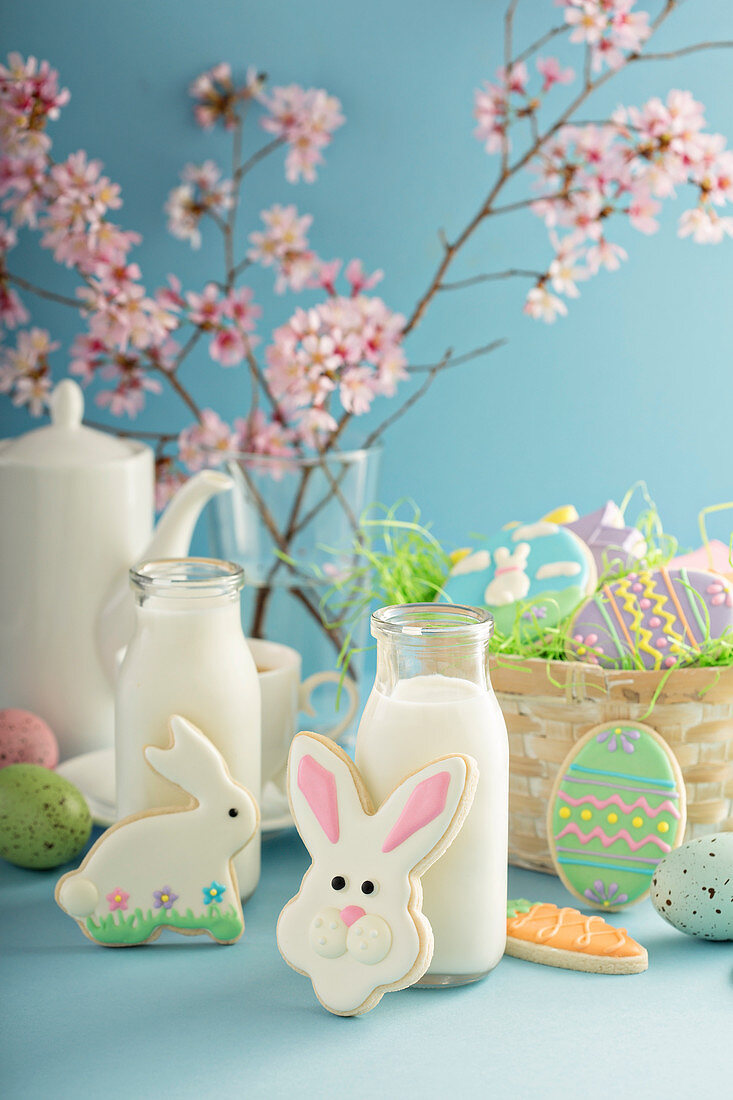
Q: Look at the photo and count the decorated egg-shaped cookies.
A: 3